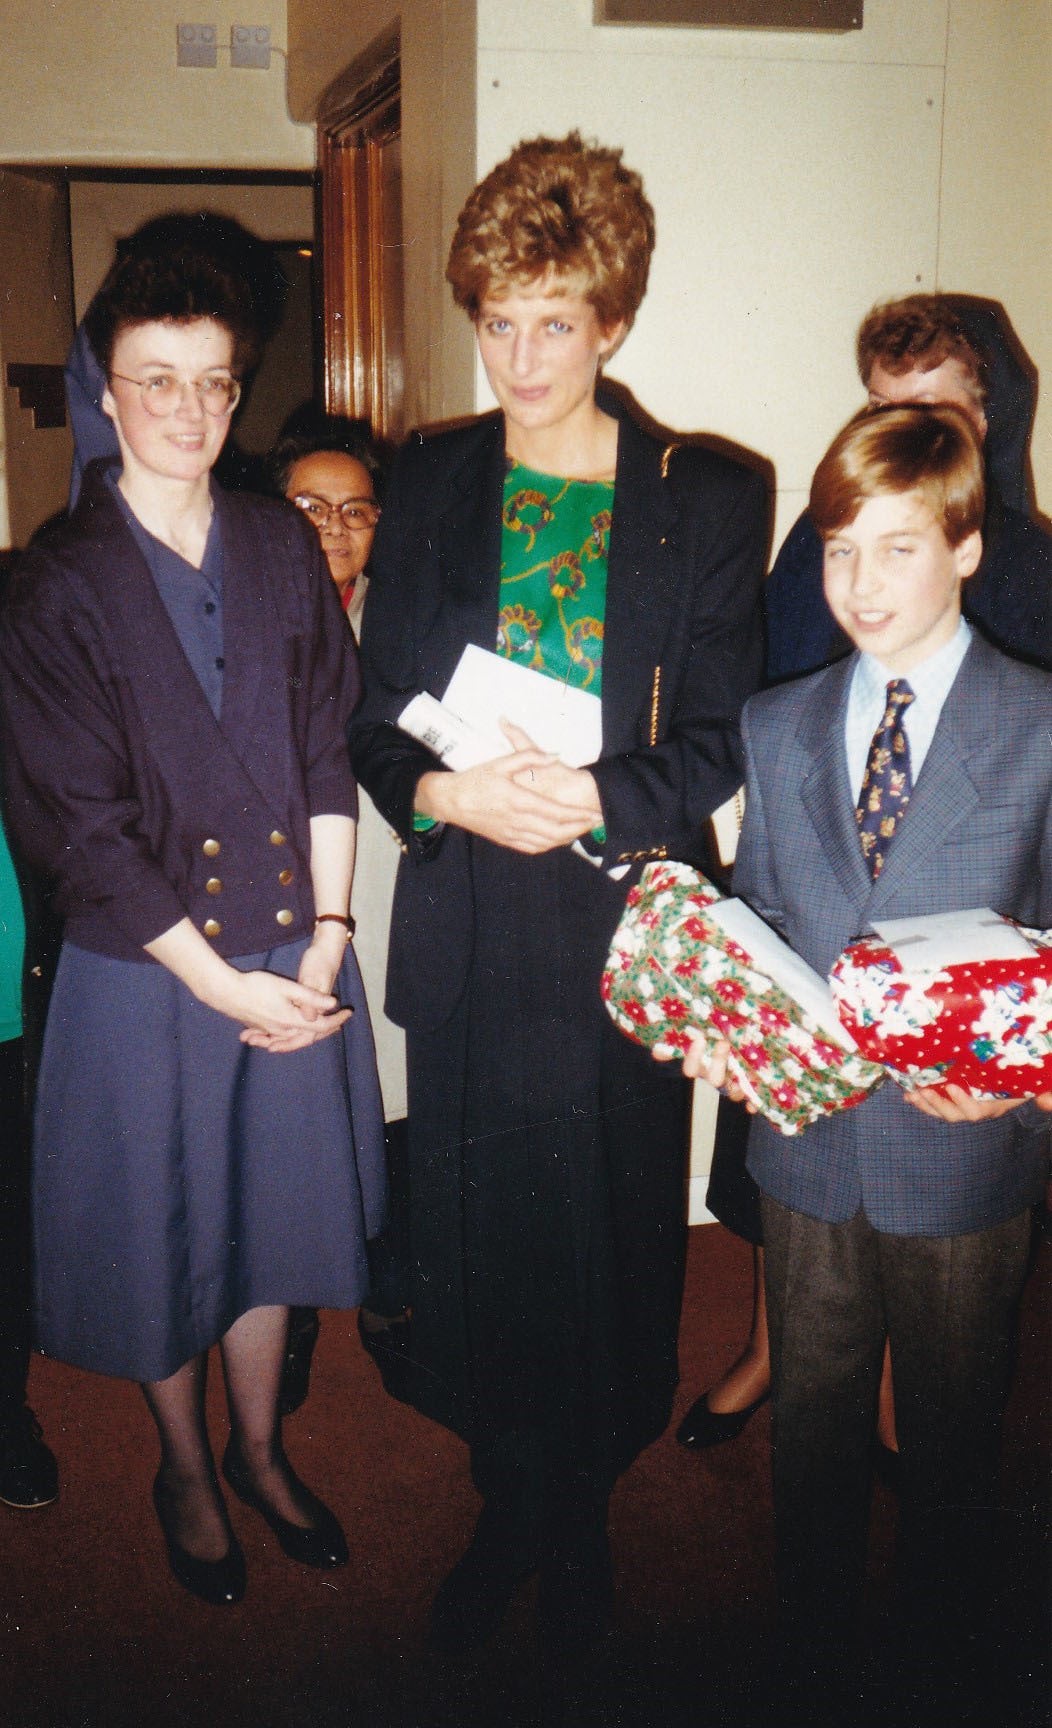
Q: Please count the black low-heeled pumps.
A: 3